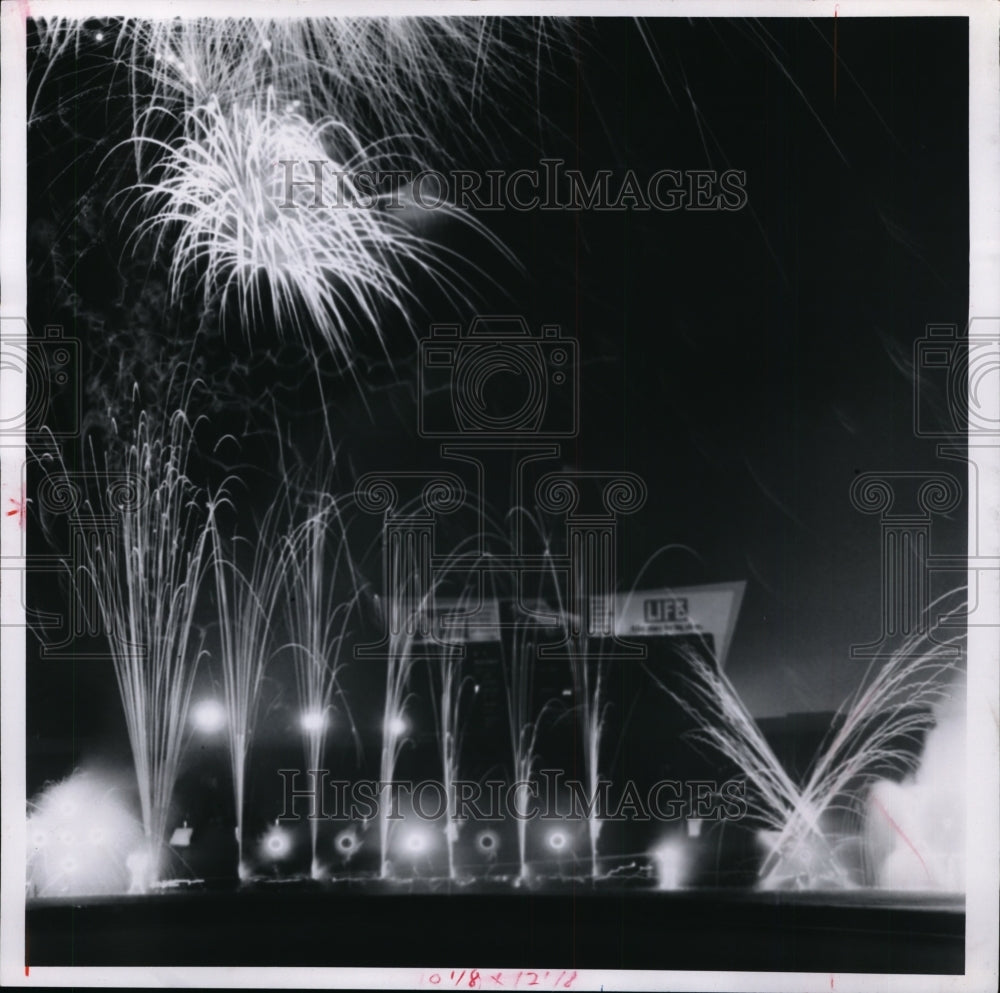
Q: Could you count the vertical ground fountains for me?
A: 7